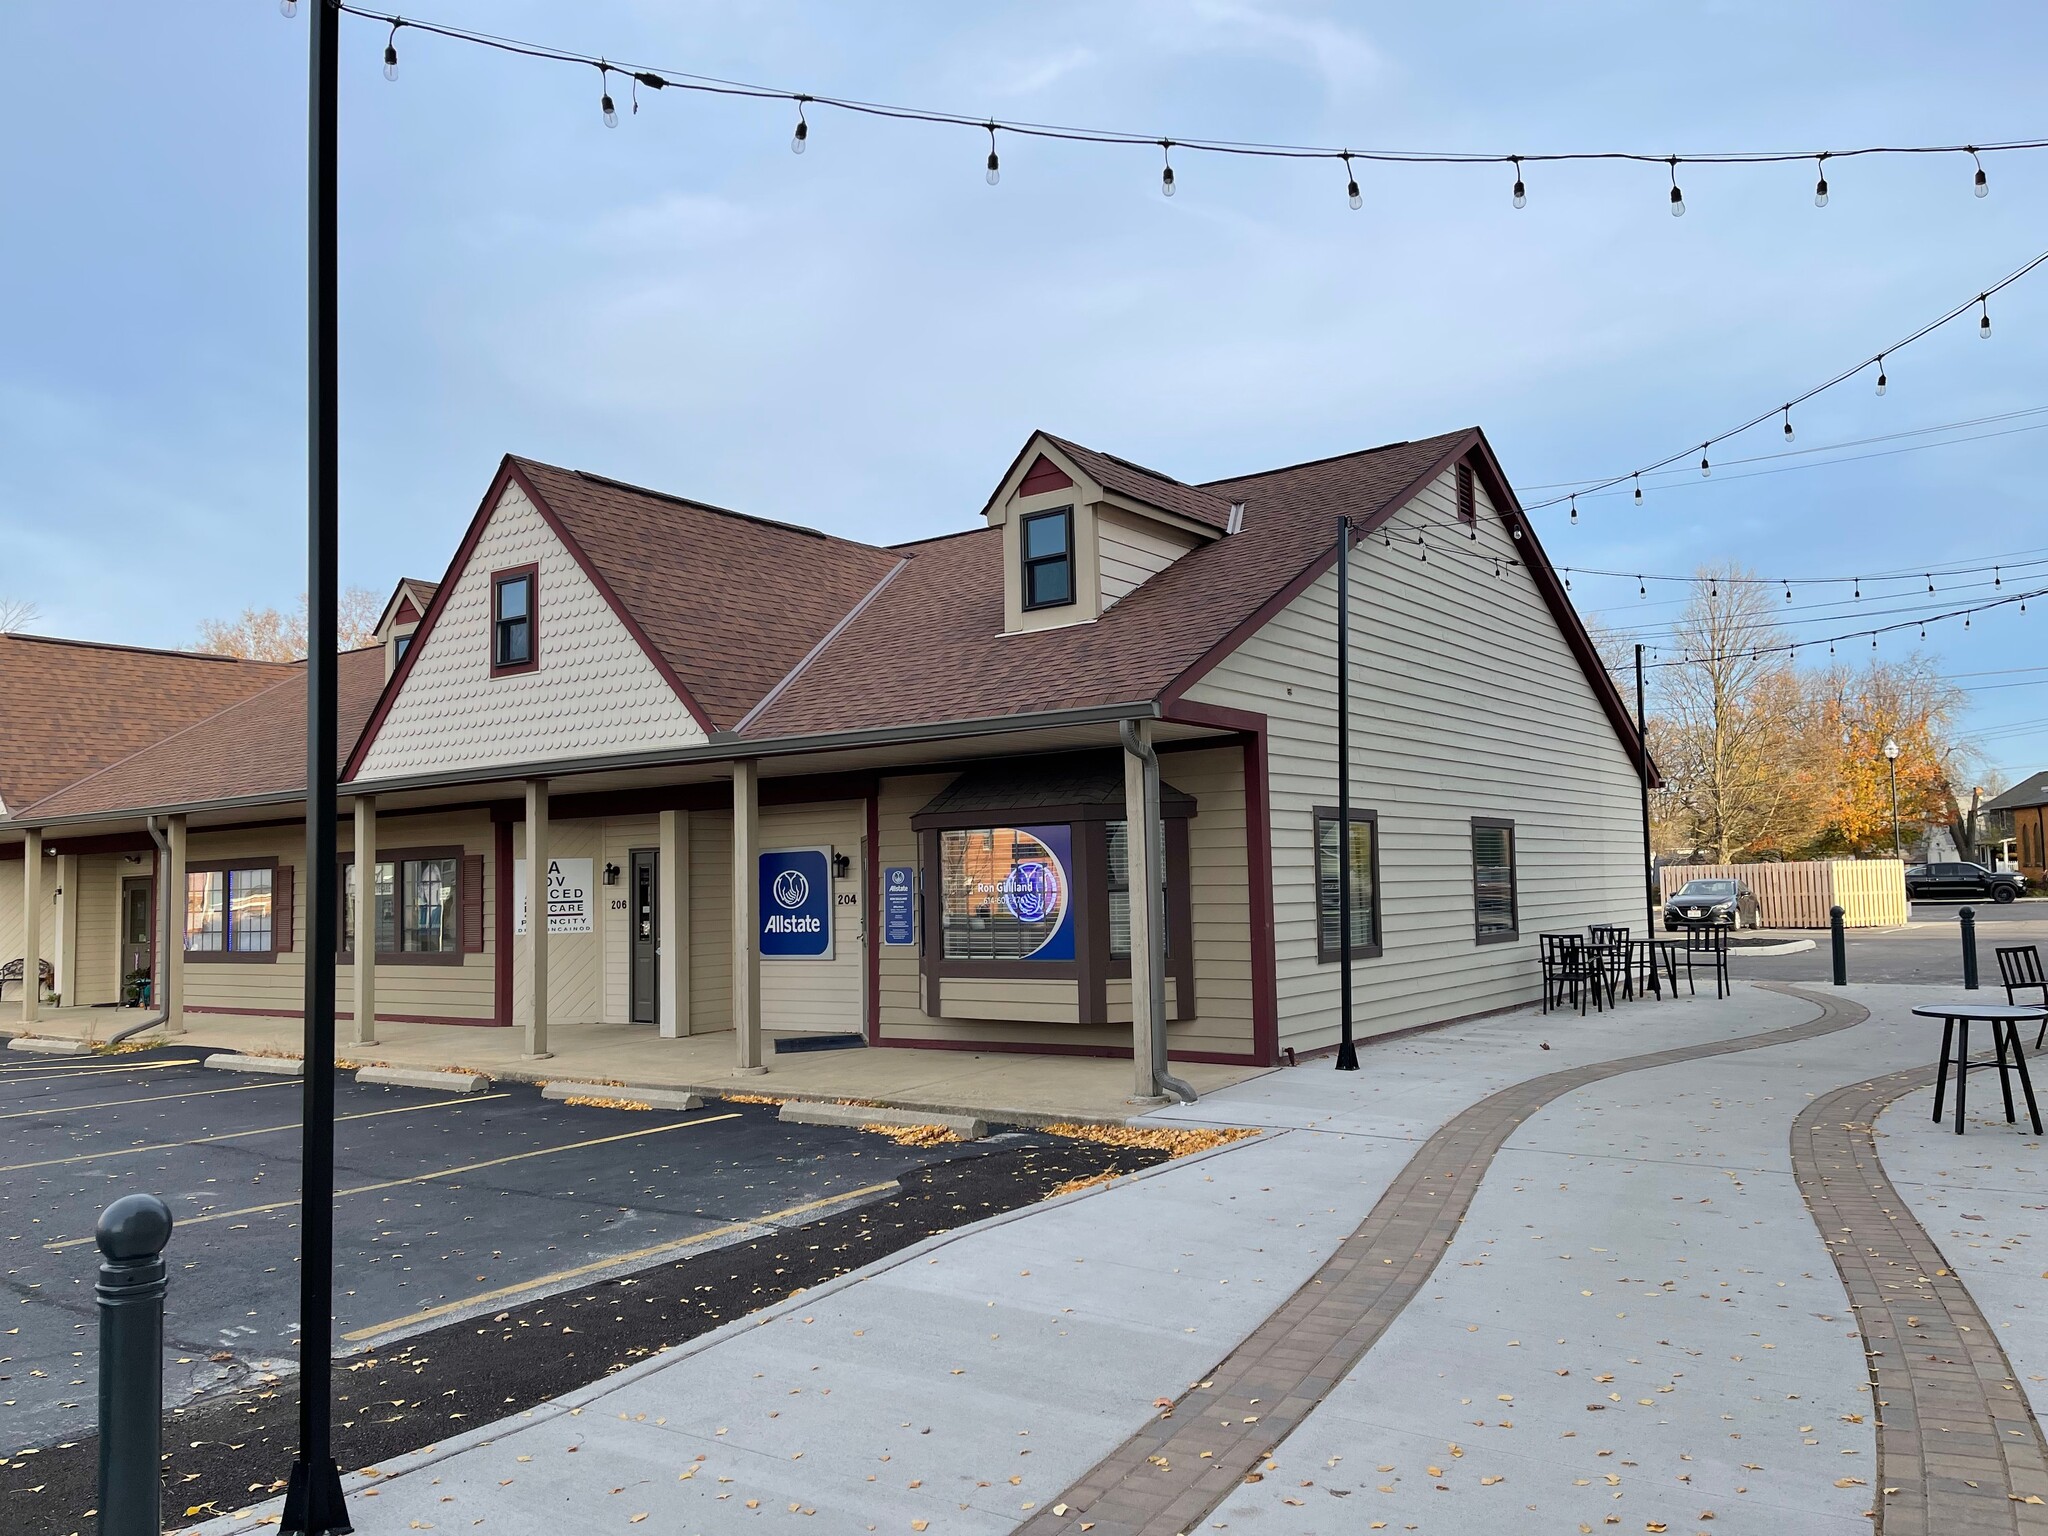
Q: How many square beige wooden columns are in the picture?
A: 6